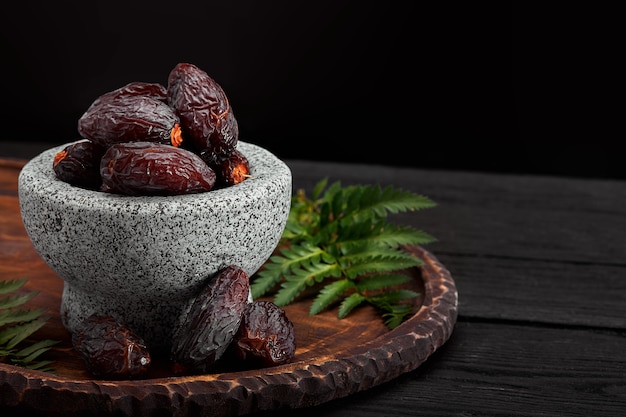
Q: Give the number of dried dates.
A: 9